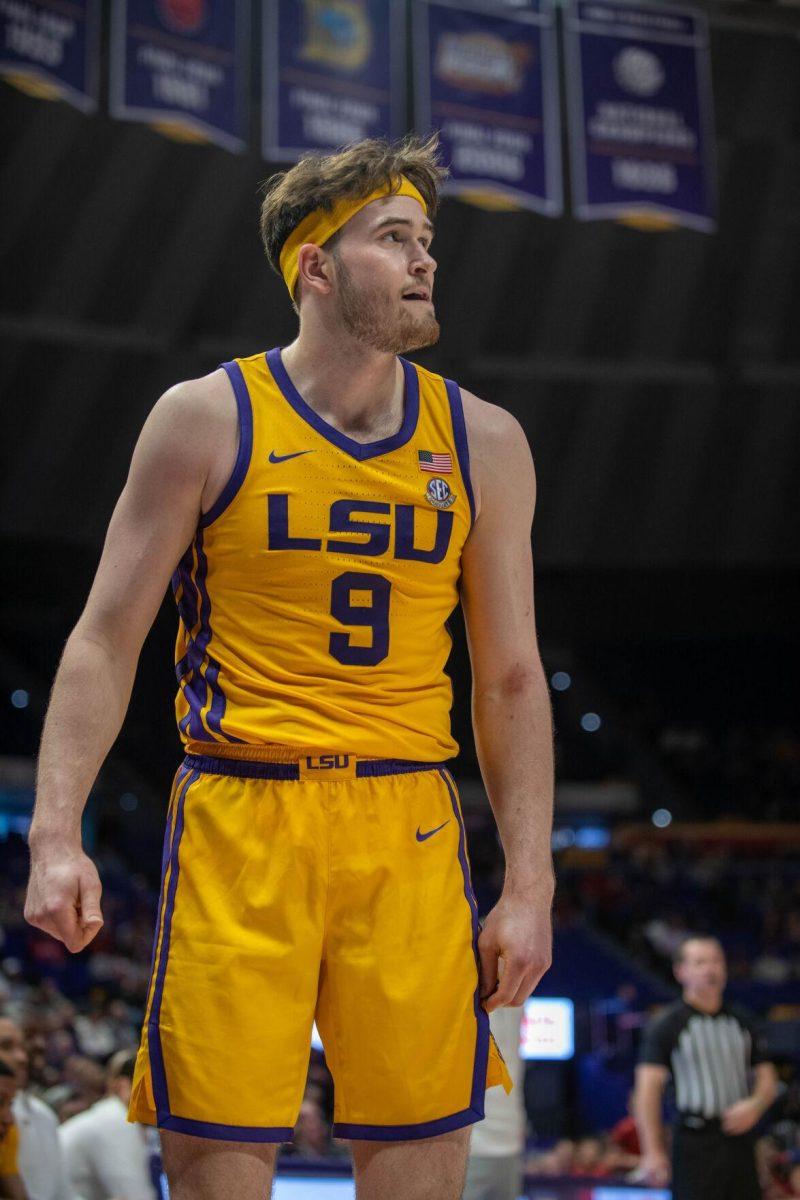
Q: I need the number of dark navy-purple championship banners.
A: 5